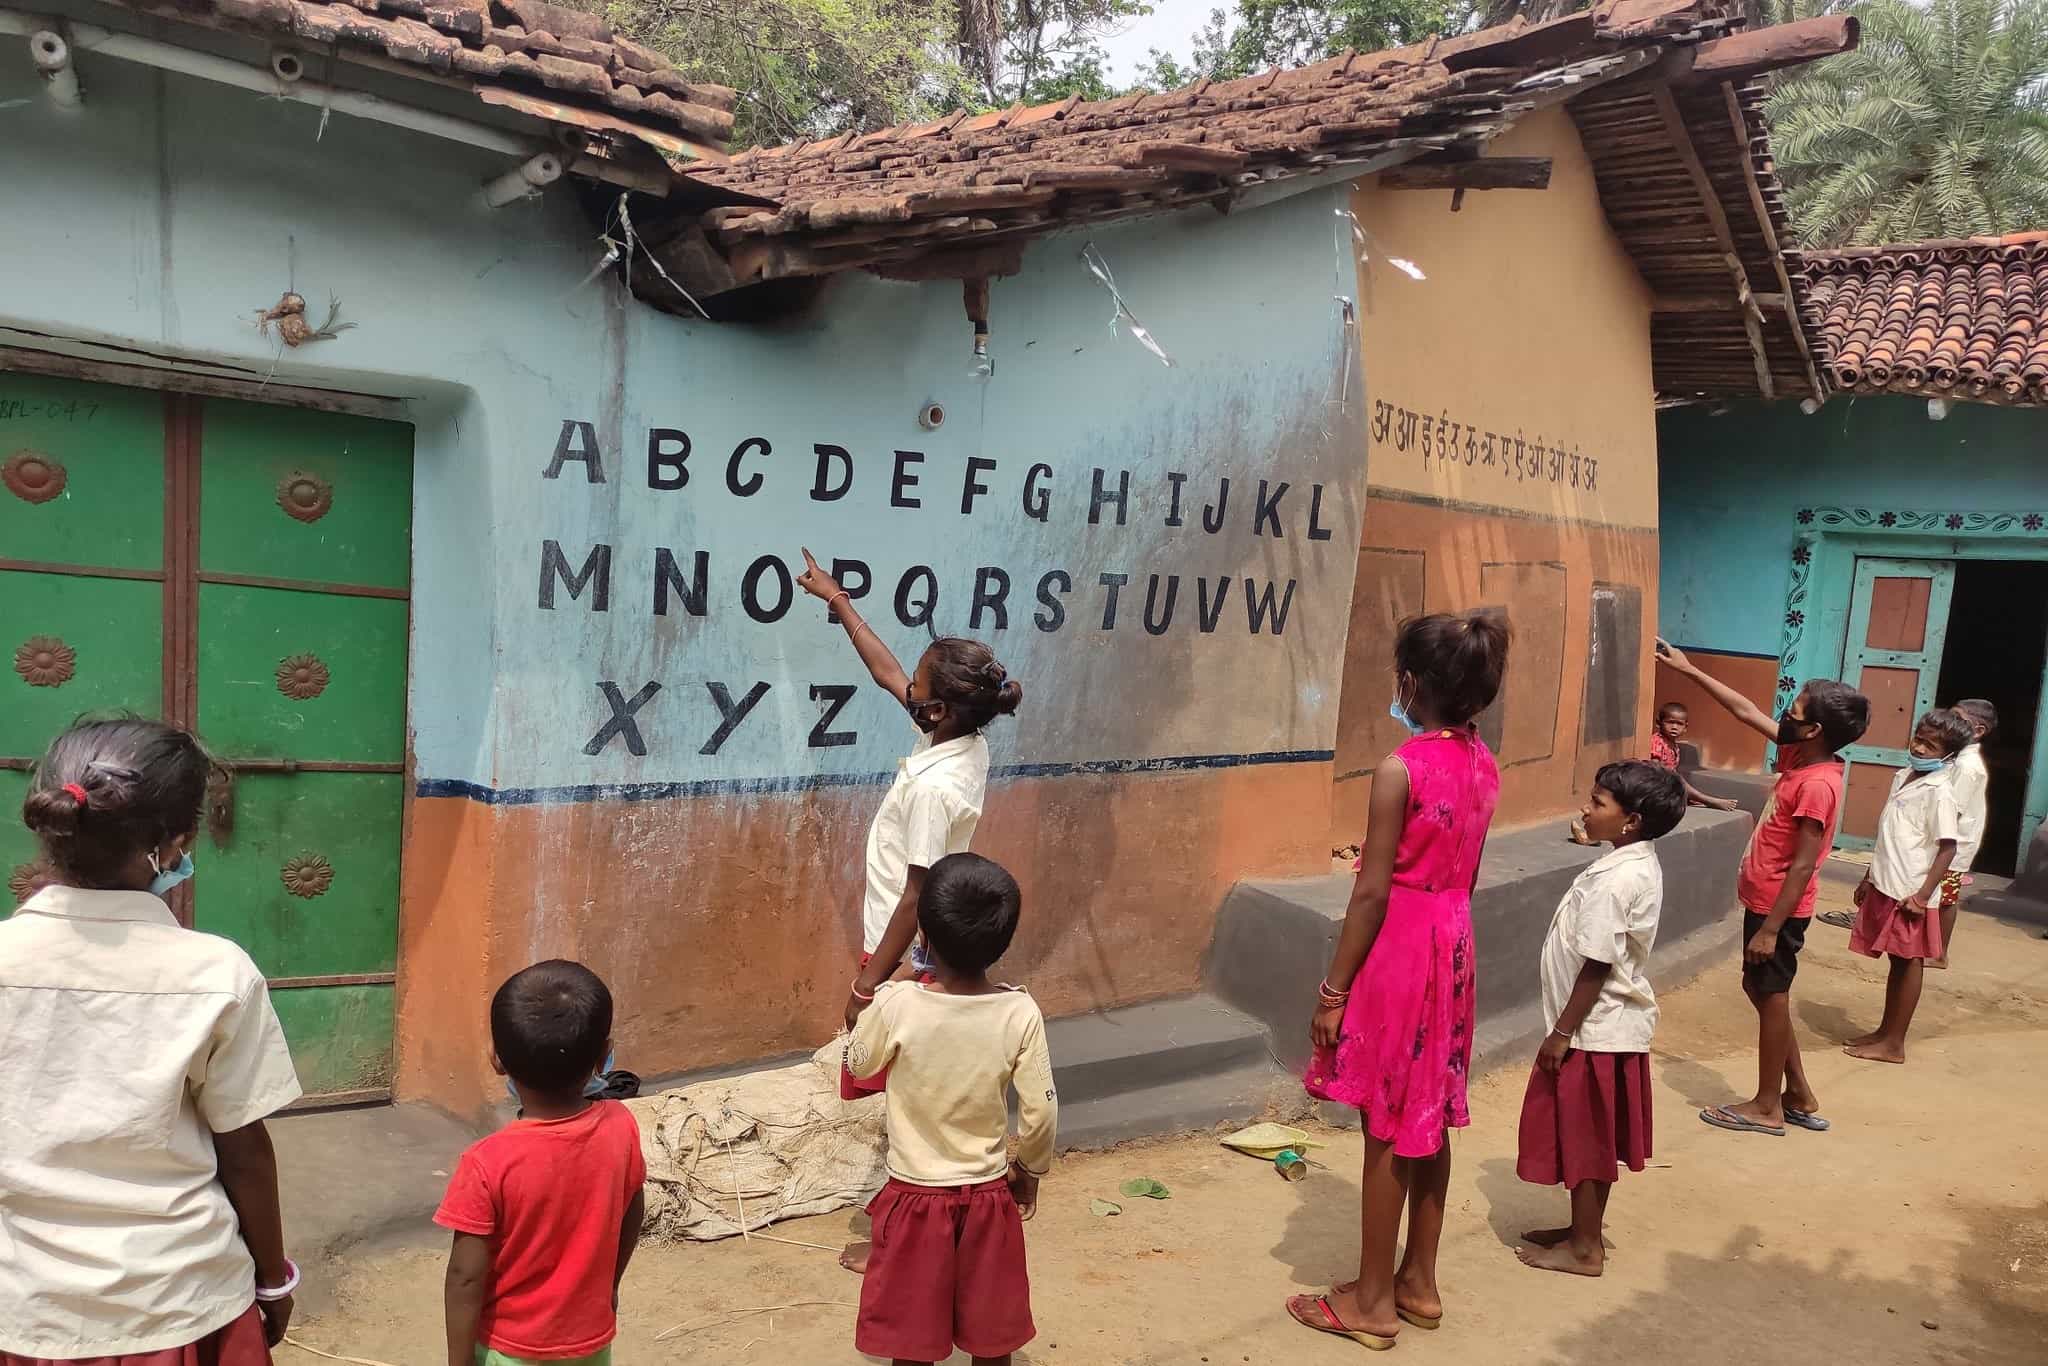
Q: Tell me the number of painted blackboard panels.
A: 3